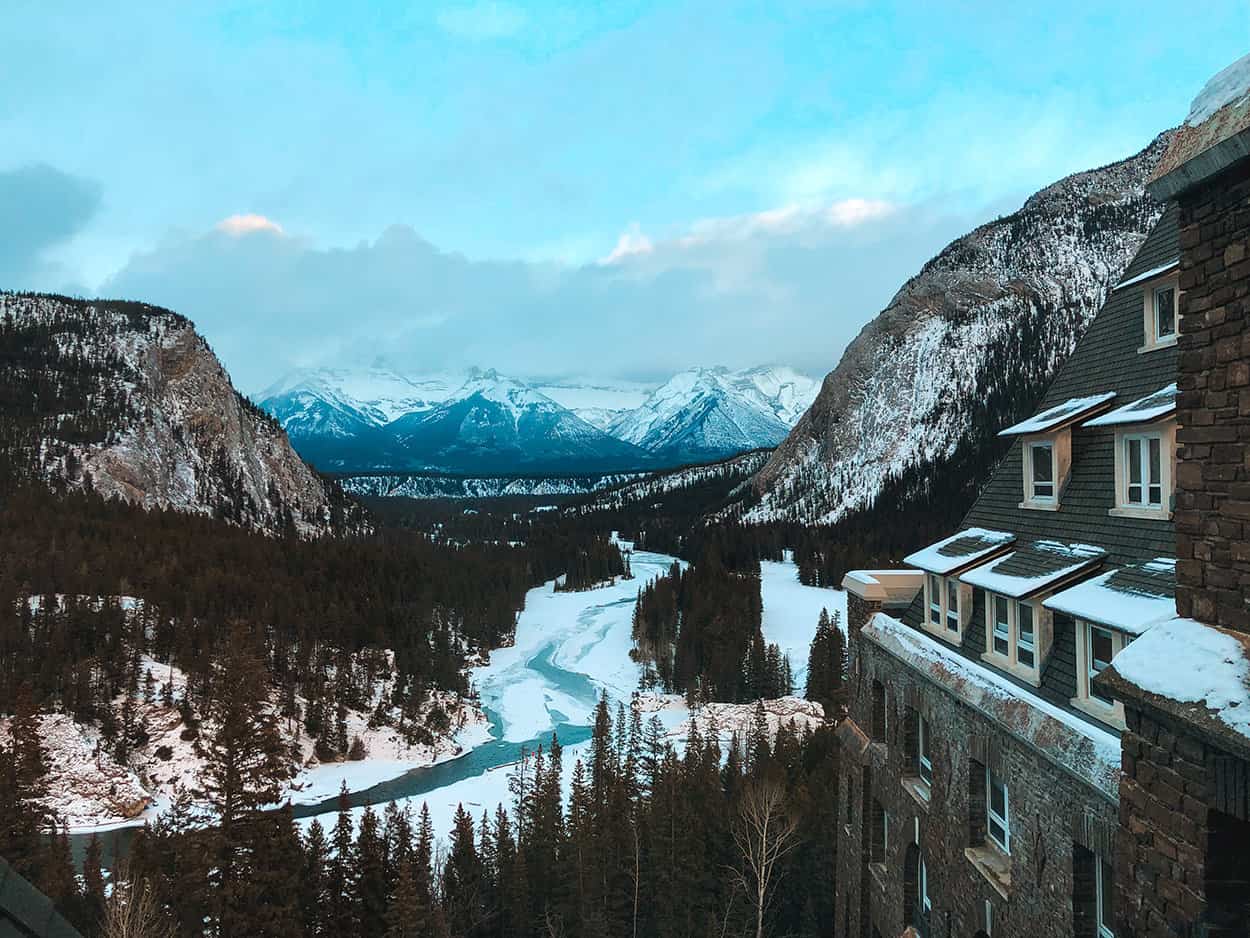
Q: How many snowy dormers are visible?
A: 6